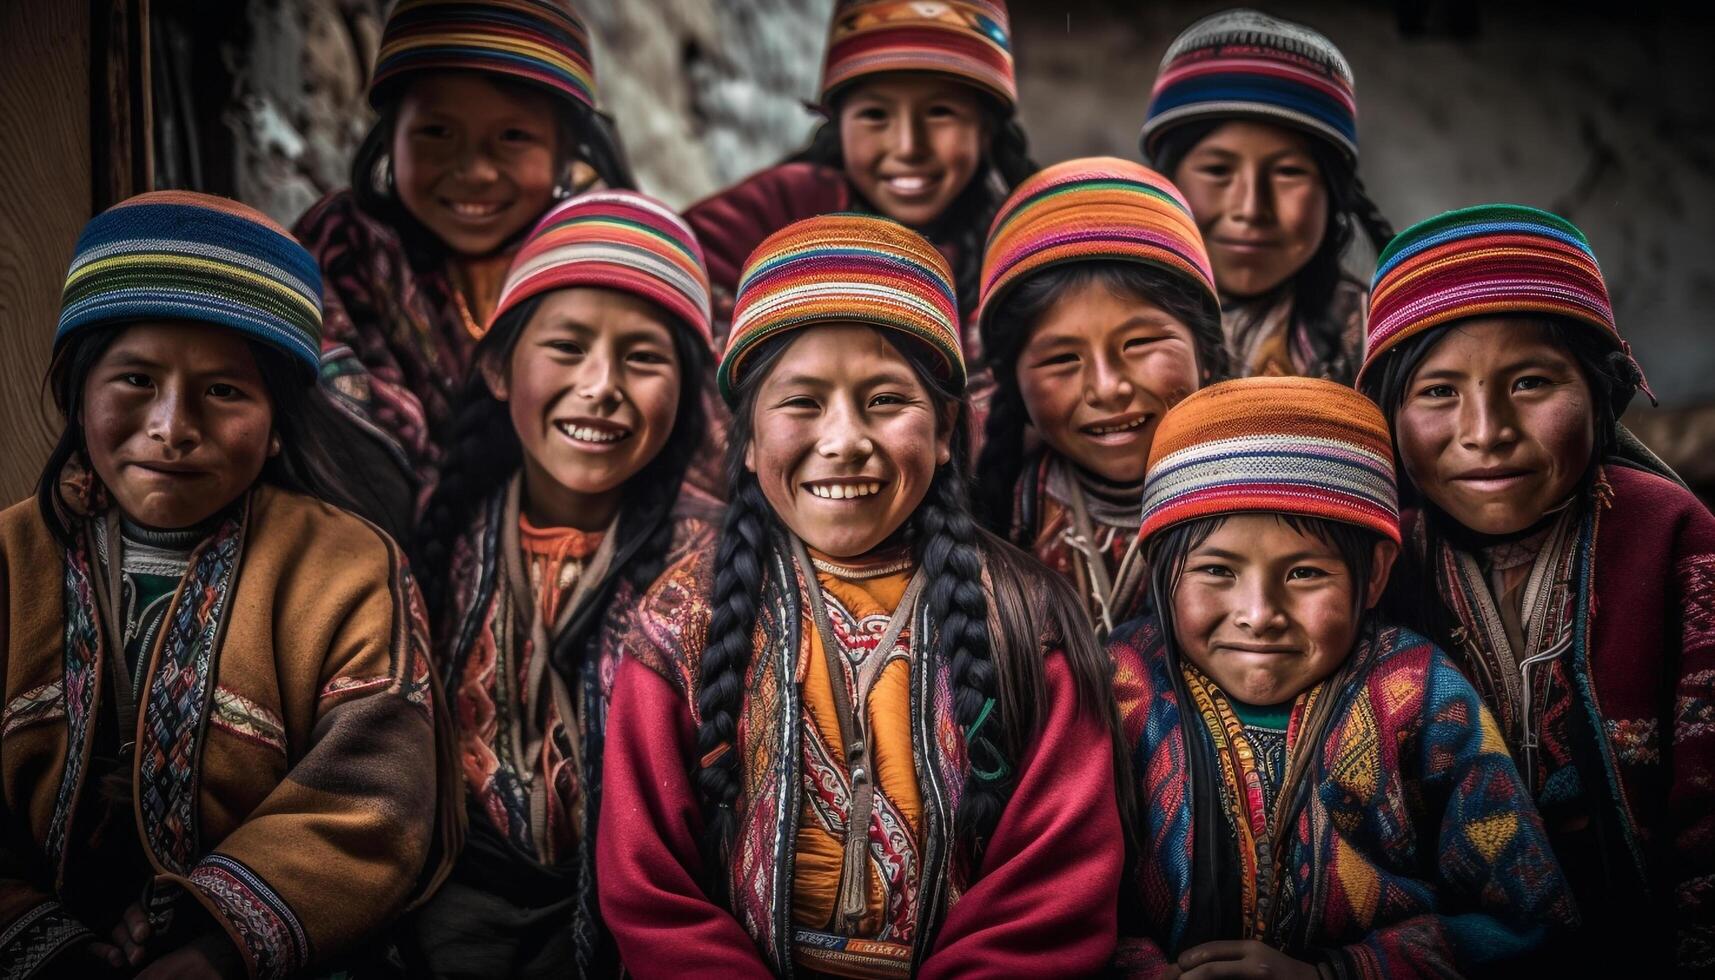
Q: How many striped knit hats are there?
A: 9